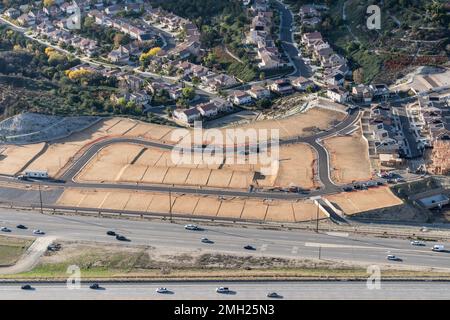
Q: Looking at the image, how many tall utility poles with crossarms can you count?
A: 3